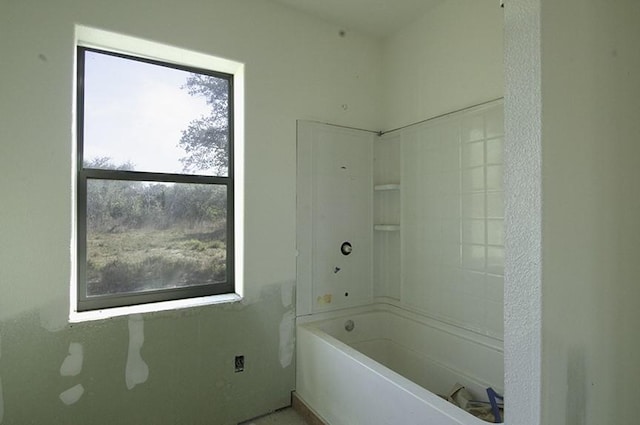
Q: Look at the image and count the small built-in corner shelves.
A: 2